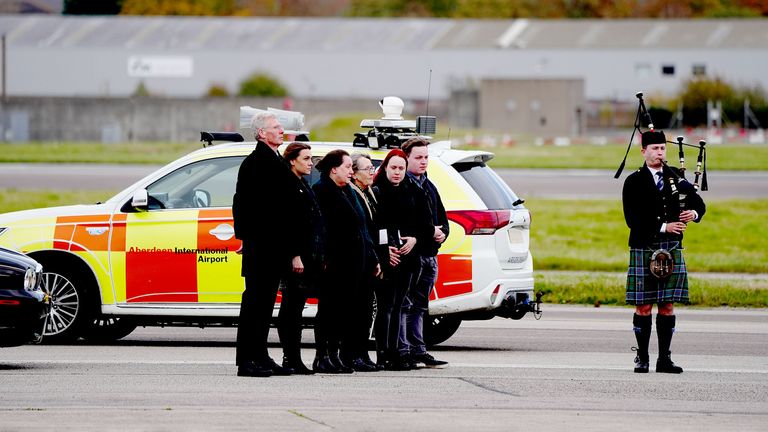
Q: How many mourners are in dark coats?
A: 6